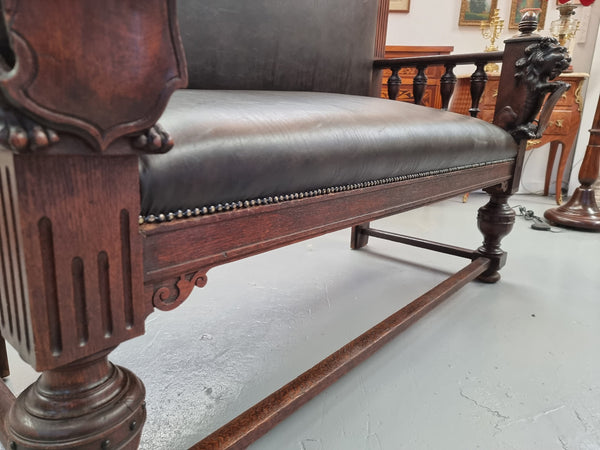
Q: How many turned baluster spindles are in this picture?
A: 4